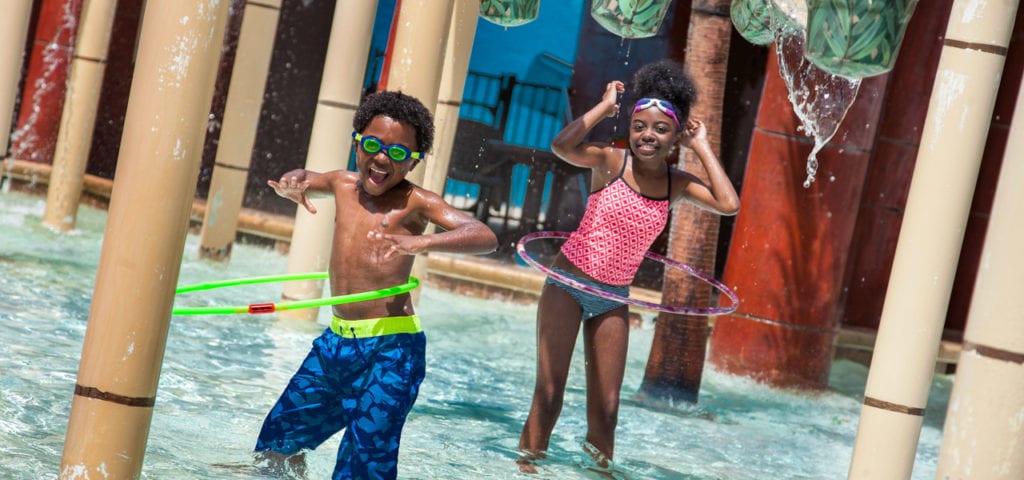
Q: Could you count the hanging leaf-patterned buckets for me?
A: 4